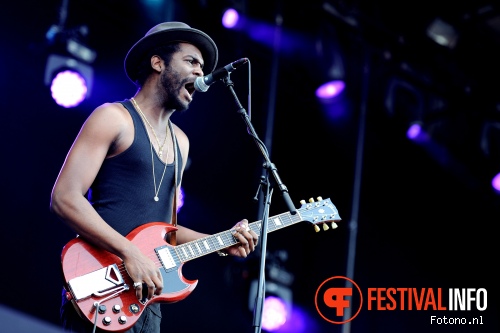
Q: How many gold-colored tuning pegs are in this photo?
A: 6